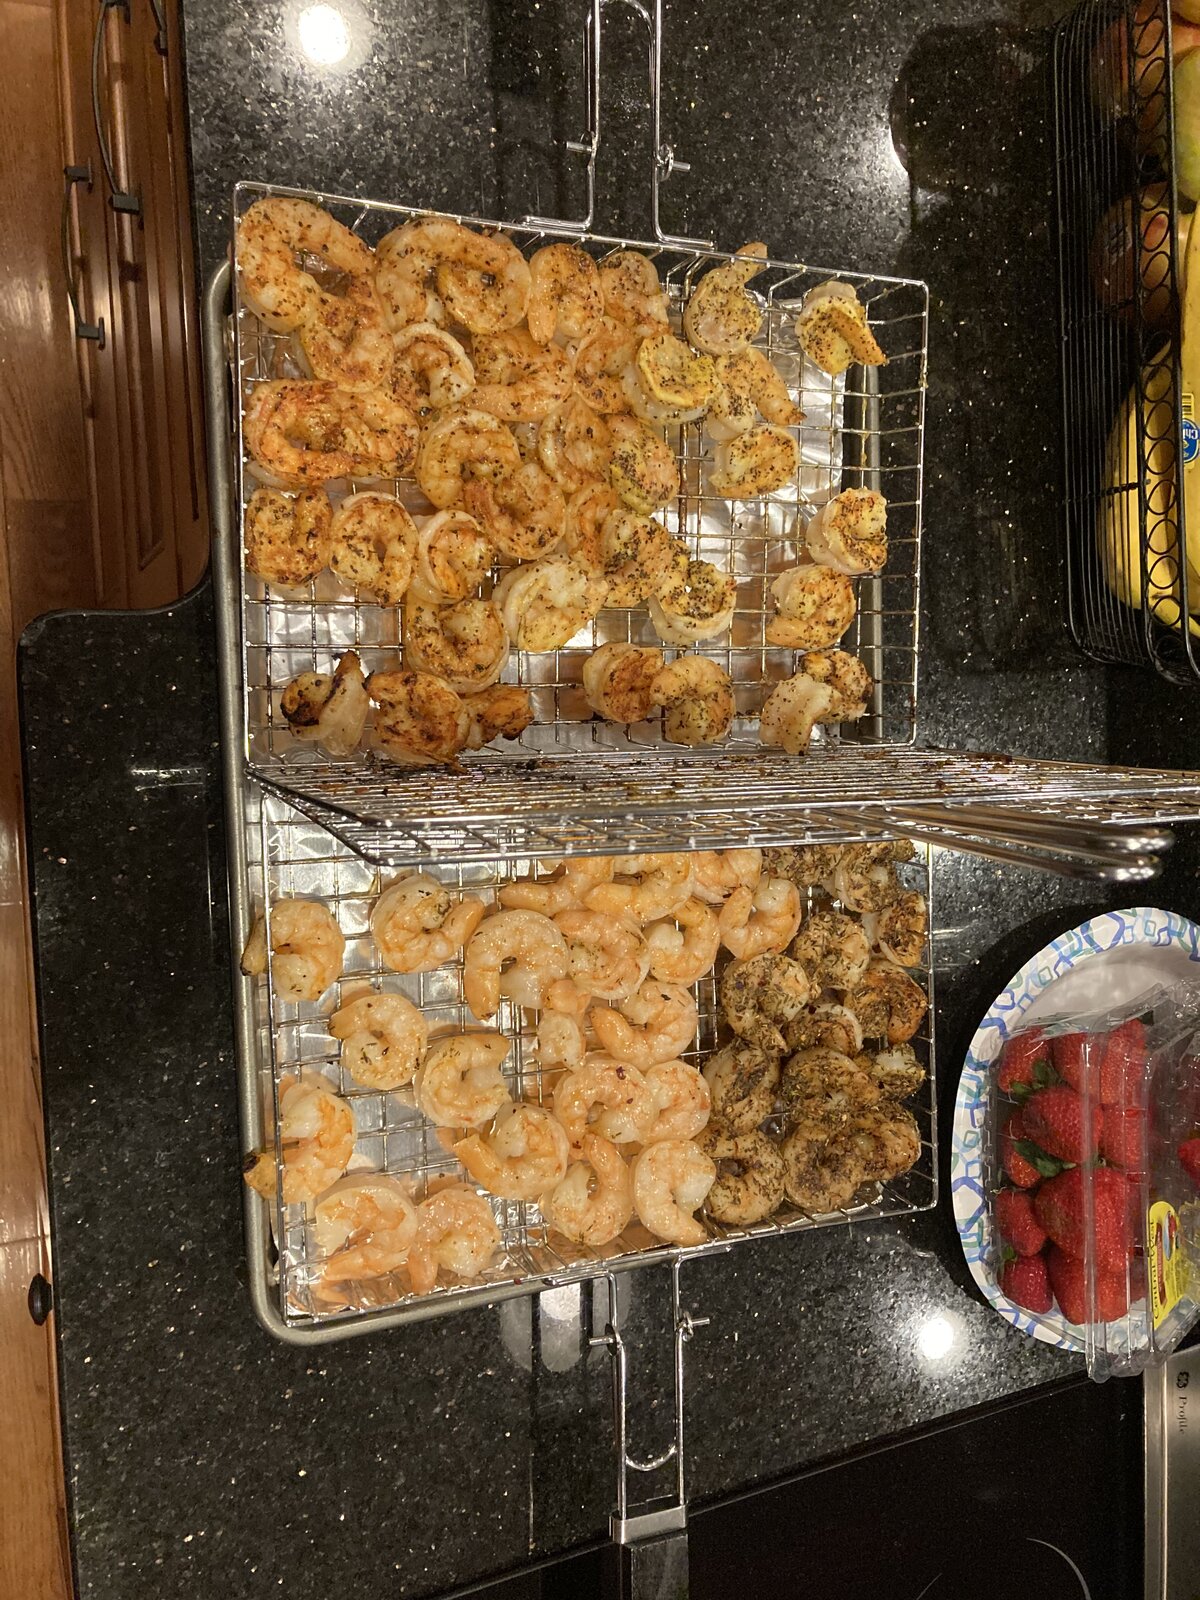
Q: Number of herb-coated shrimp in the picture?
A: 13